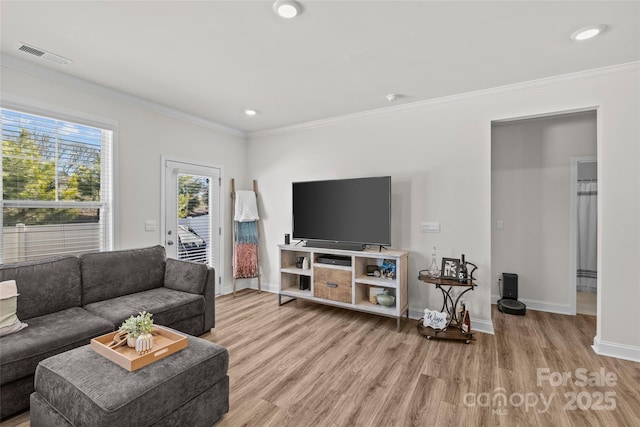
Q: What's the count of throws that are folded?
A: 3